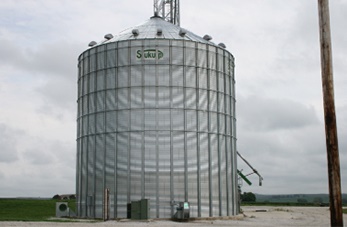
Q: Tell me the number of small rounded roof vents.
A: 7